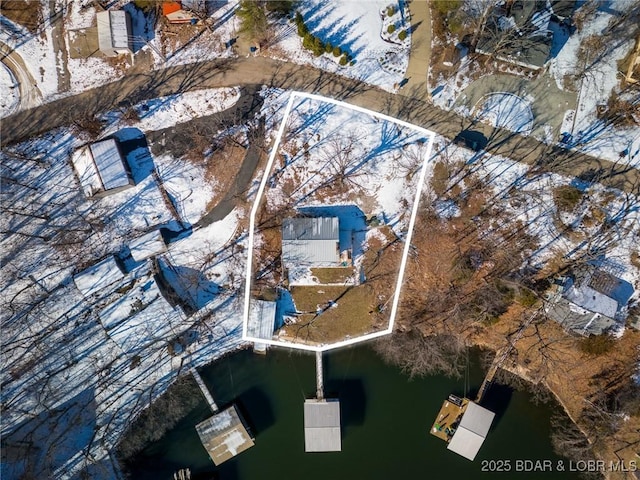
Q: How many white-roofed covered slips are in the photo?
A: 2